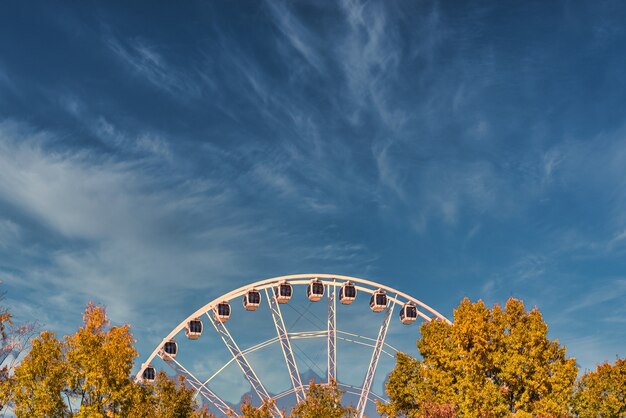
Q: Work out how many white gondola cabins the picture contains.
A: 10